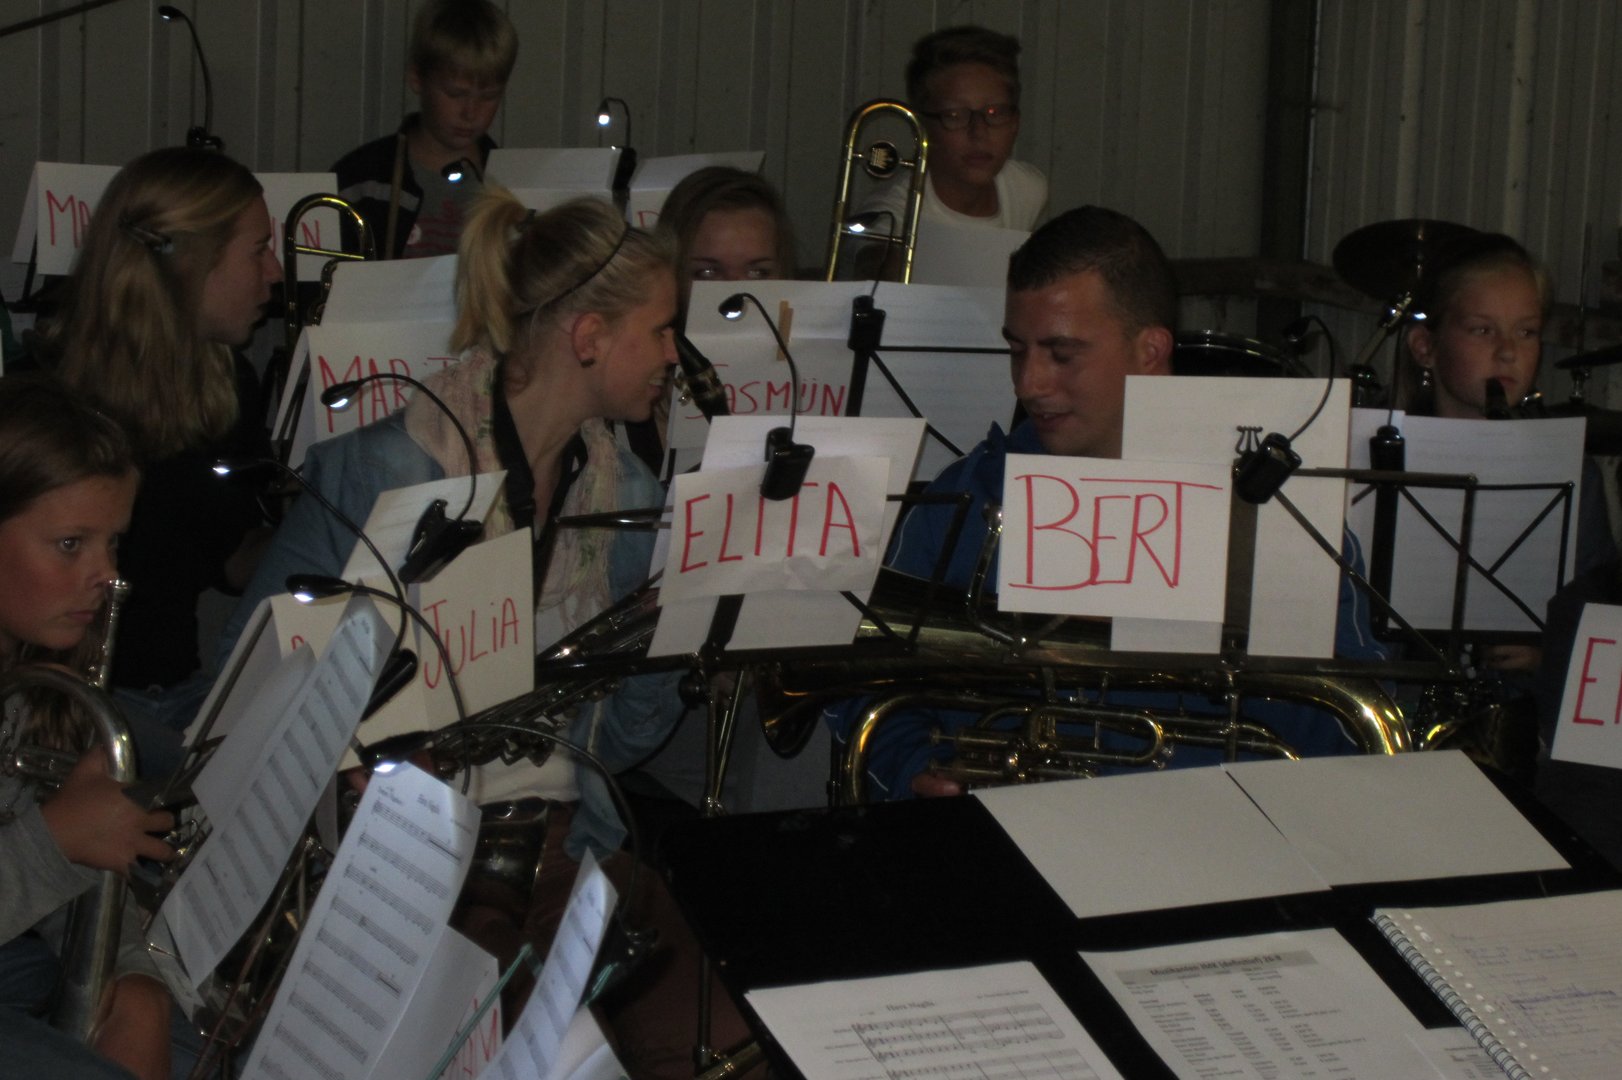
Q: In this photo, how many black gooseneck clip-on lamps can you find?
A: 11